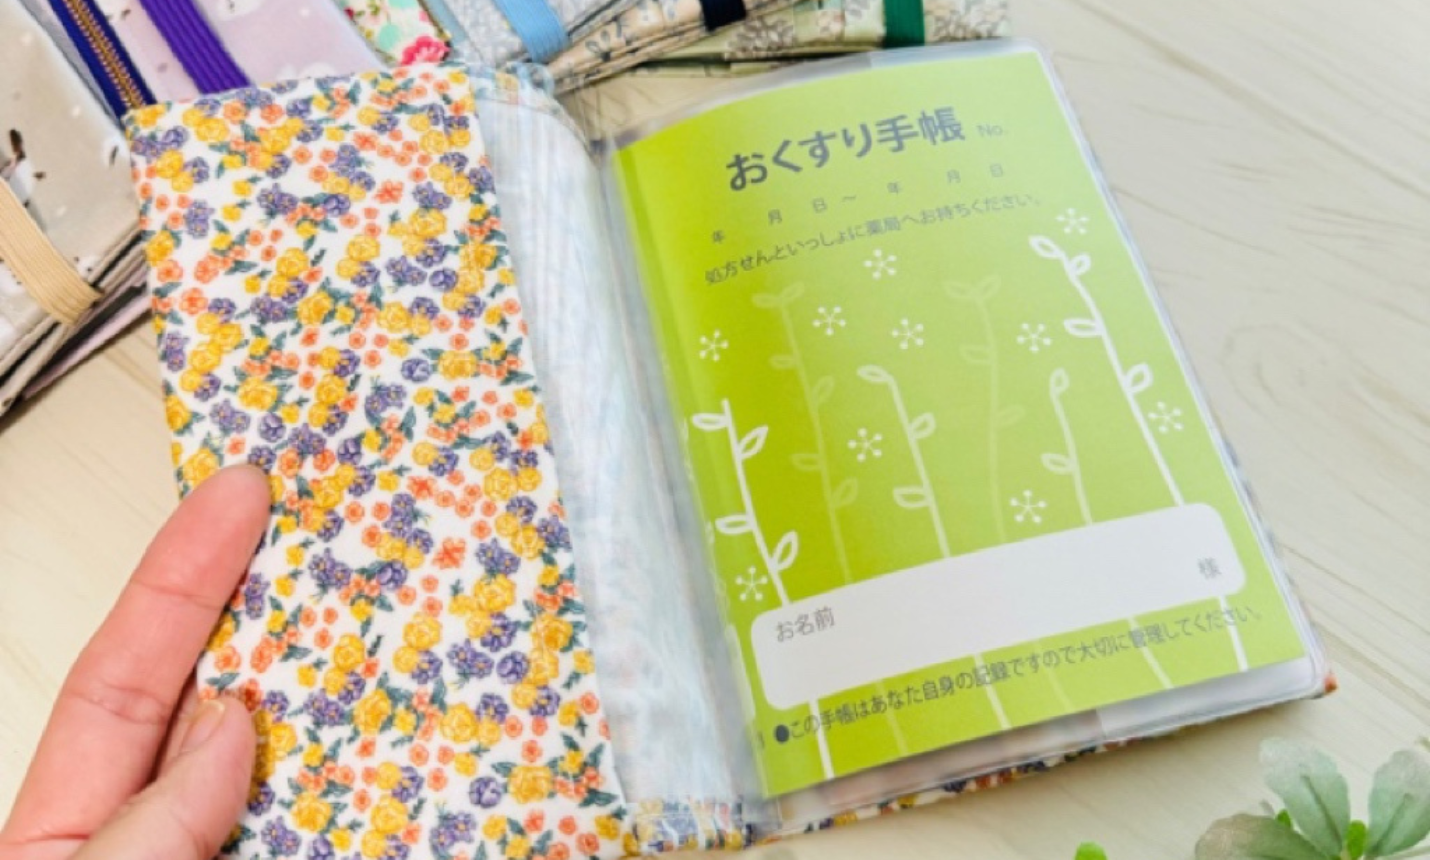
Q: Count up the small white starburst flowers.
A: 10